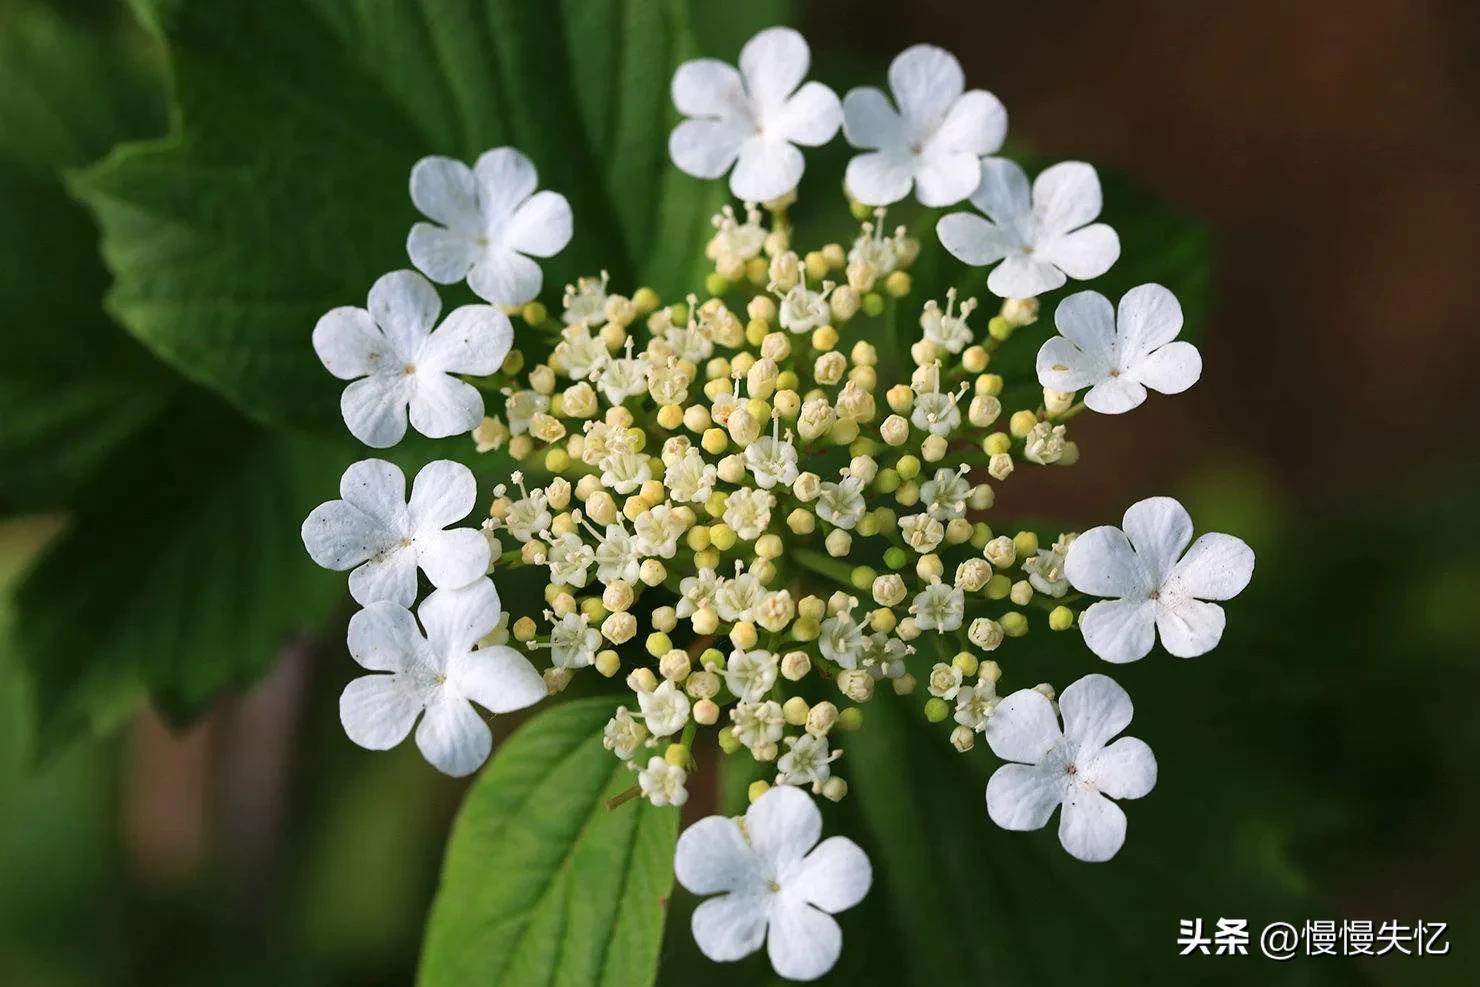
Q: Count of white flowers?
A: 11